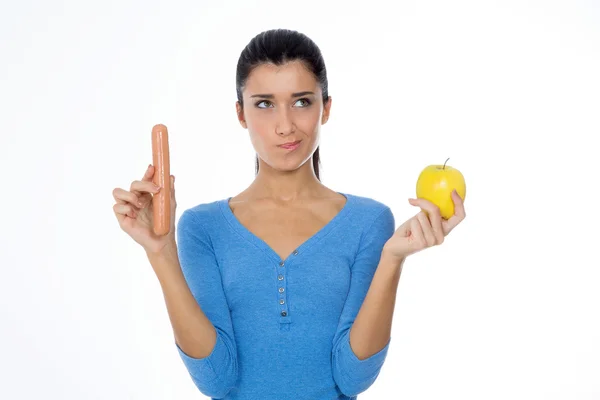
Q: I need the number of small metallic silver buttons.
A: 6